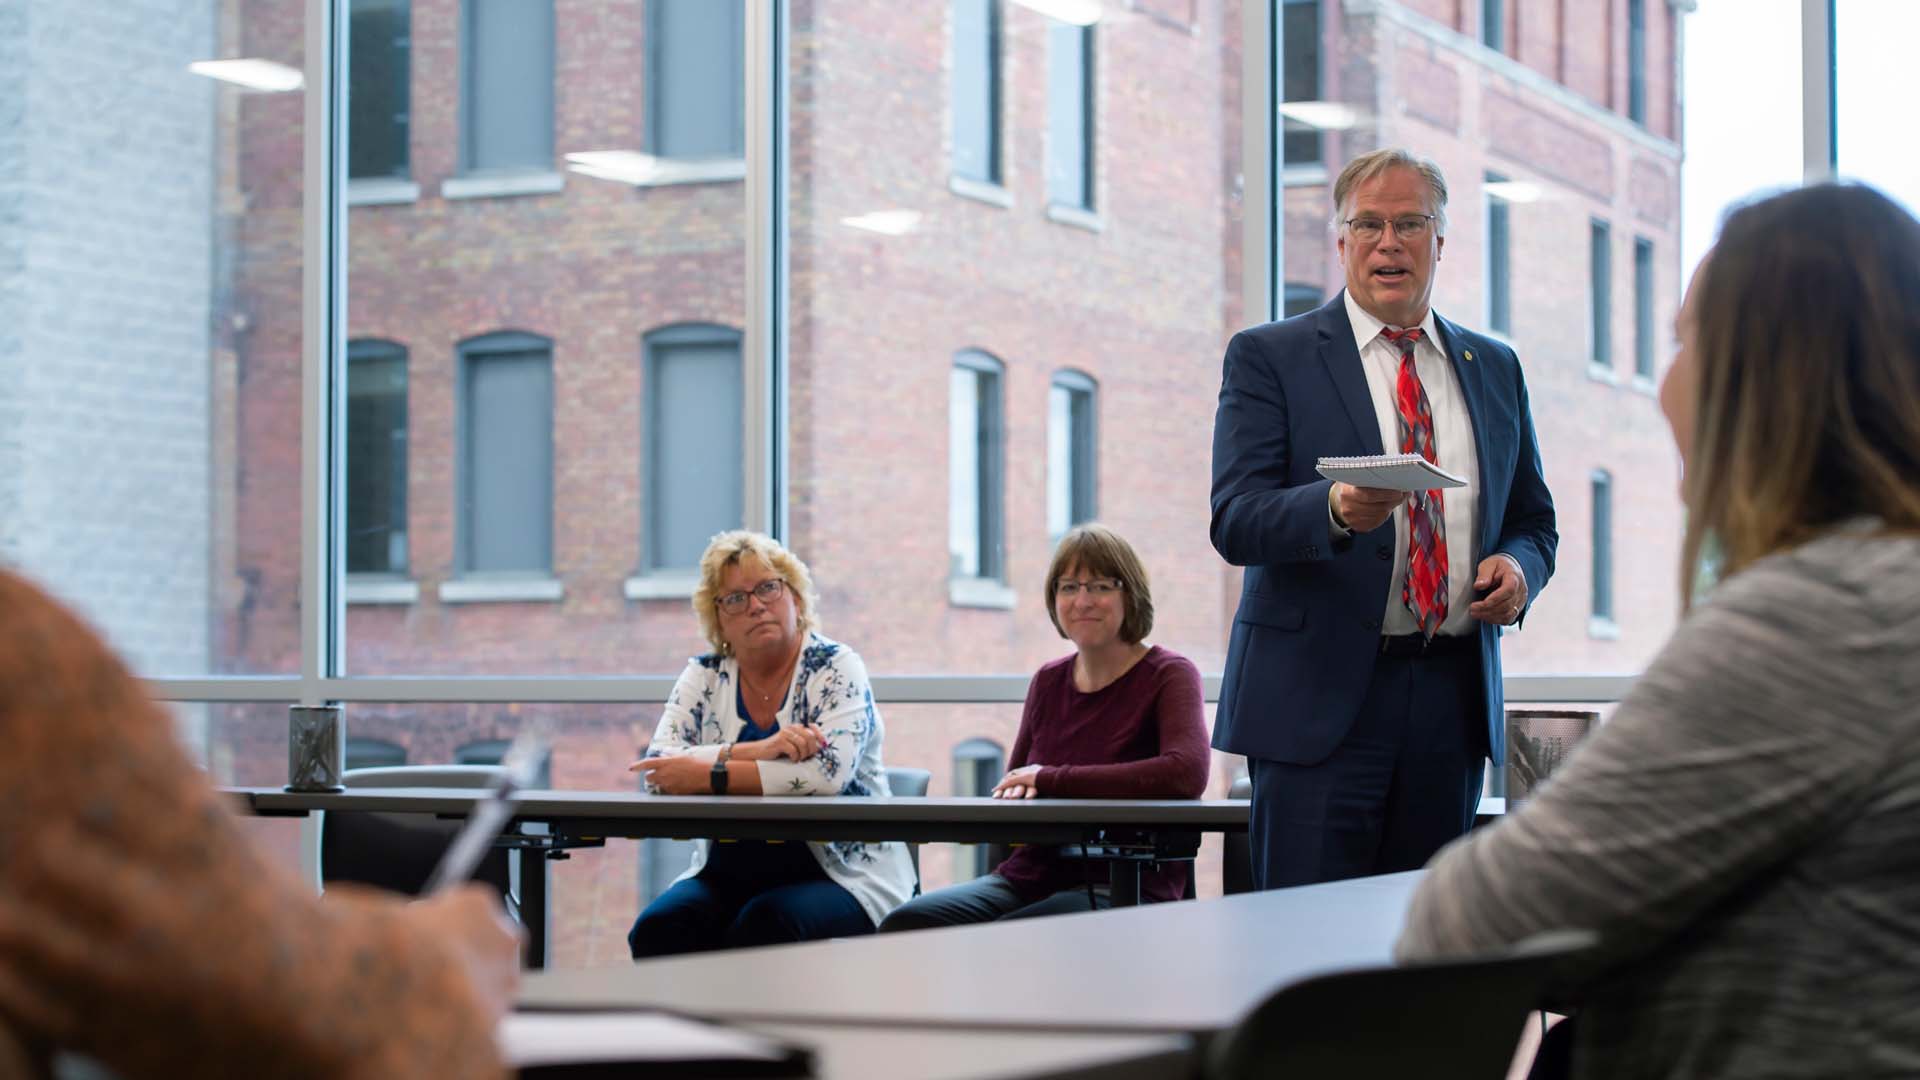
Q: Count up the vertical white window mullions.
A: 4